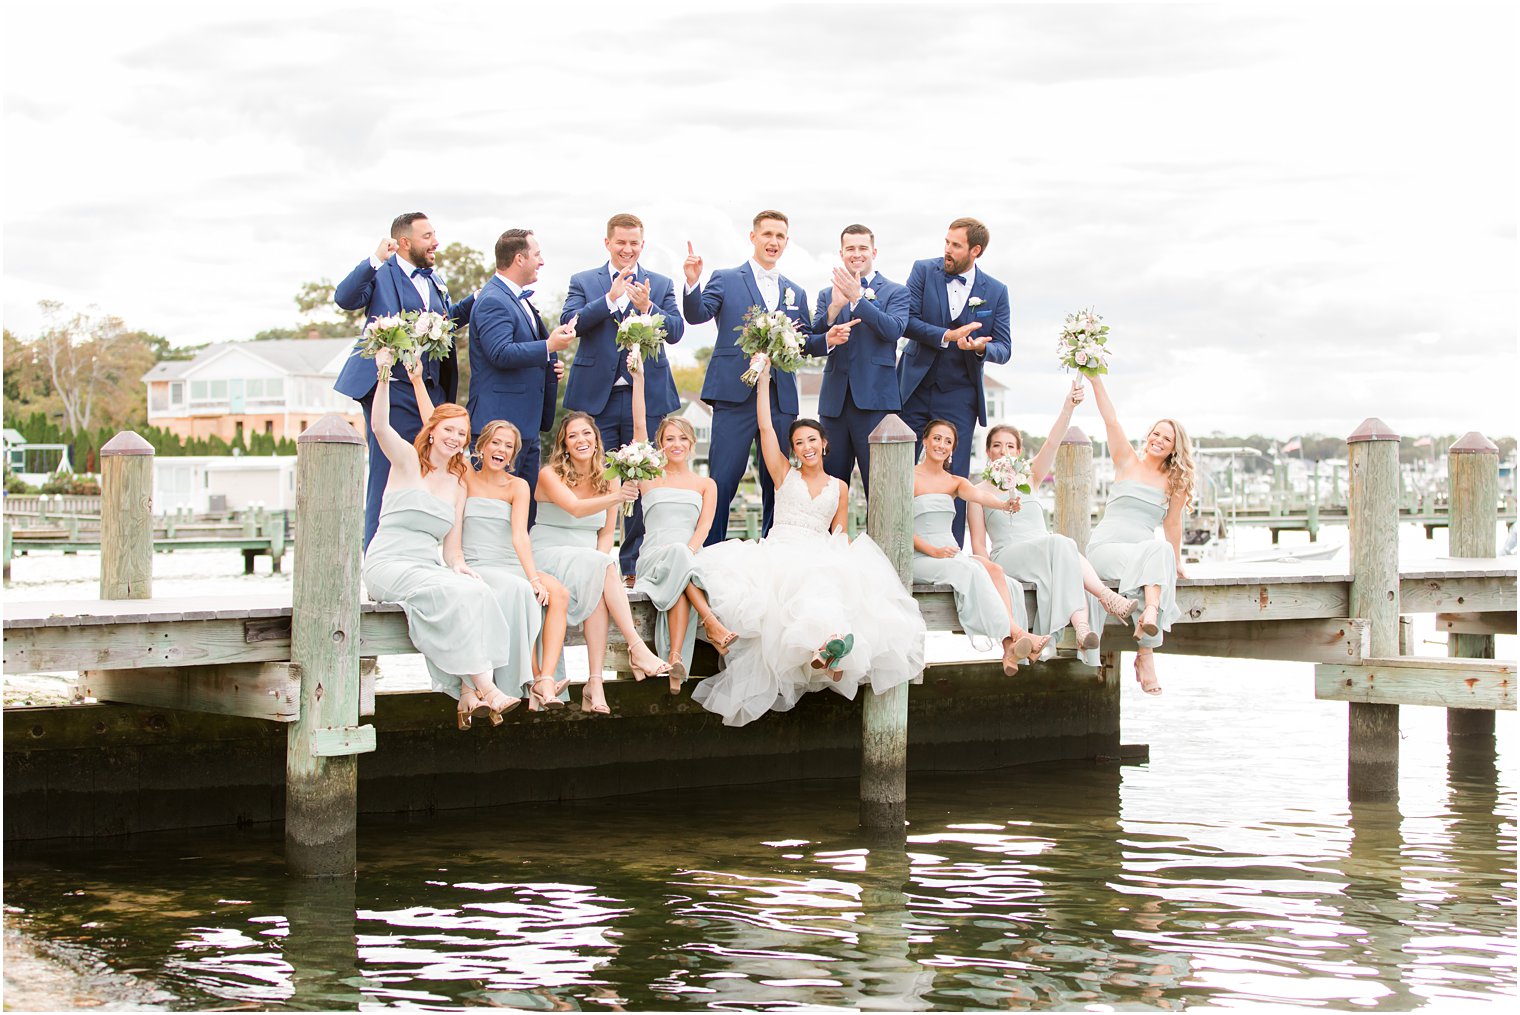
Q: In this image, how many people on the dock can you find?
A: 14